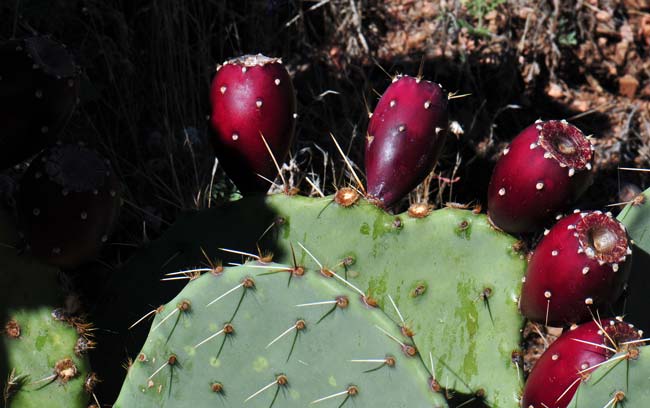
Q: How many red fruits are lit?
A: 5